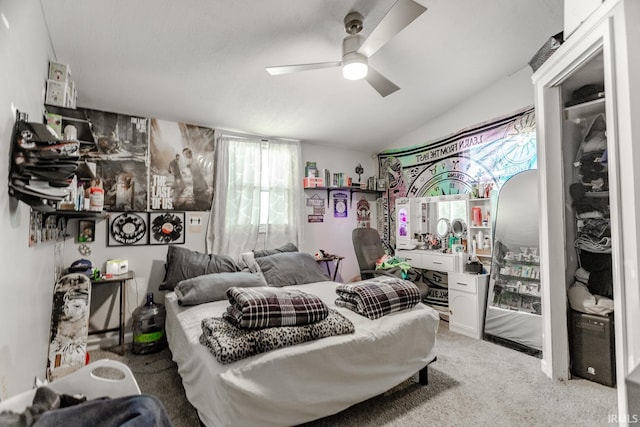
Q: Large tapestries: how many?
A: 1